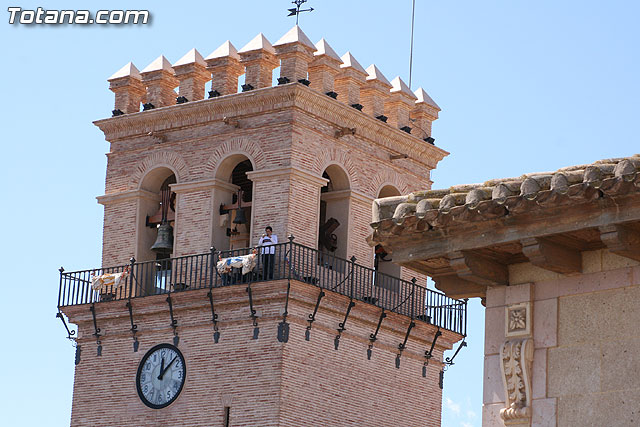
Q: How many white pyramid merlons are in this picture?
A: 11